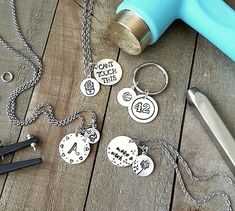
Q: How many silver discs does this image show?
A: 8